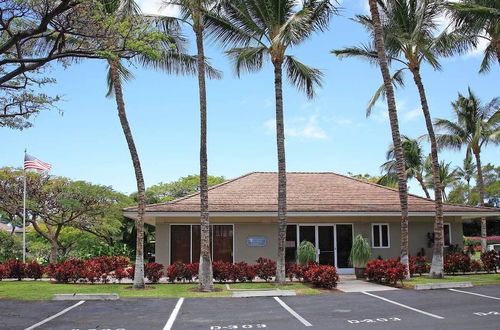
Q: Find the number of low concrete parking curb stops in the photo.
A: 3